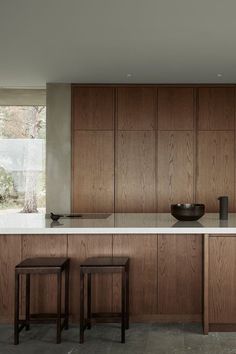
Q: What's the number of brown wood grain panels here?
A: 14